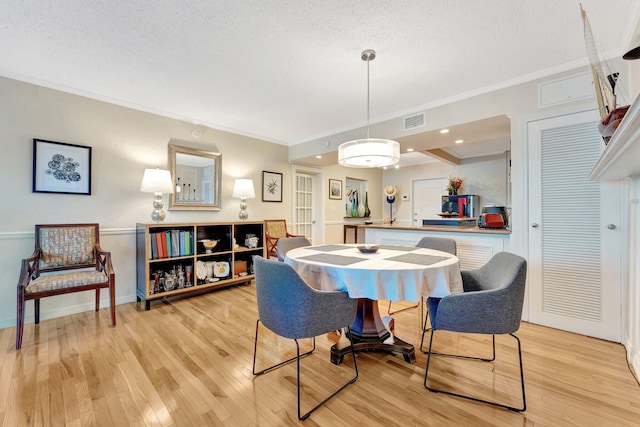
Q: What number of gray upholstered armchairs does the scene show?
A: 4